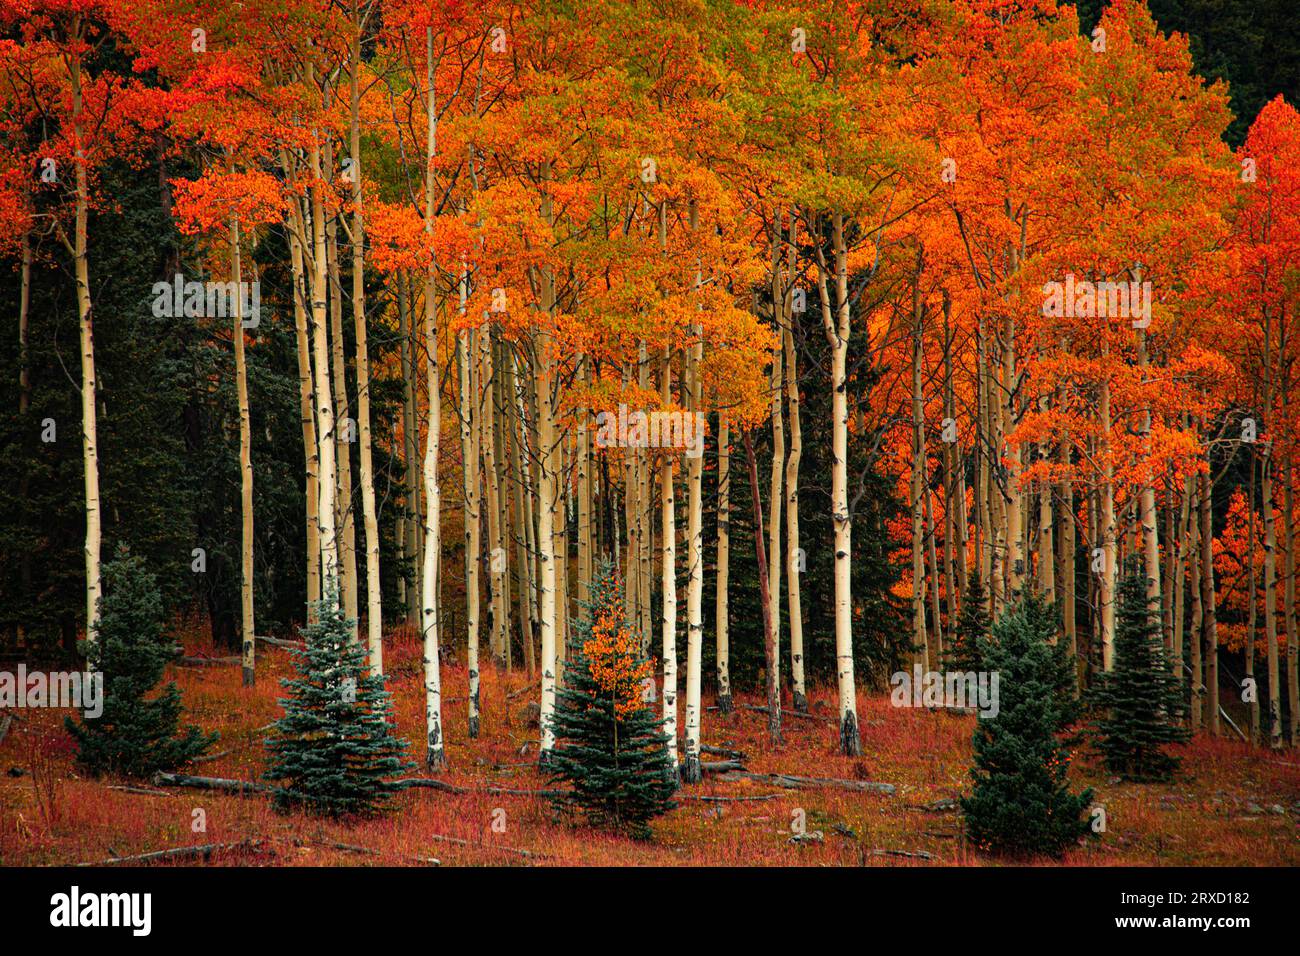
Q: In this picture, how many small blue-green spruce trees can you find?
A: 5